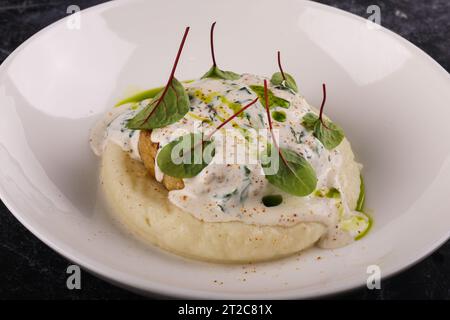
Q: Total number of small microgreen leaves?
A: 6